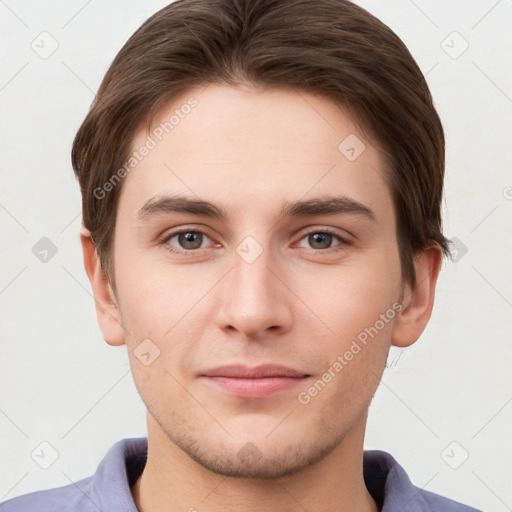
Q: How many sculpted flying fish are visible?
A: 0